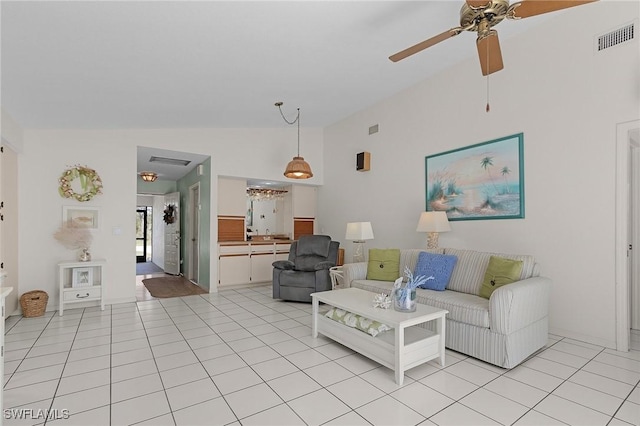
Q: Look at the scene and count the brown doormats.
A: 1